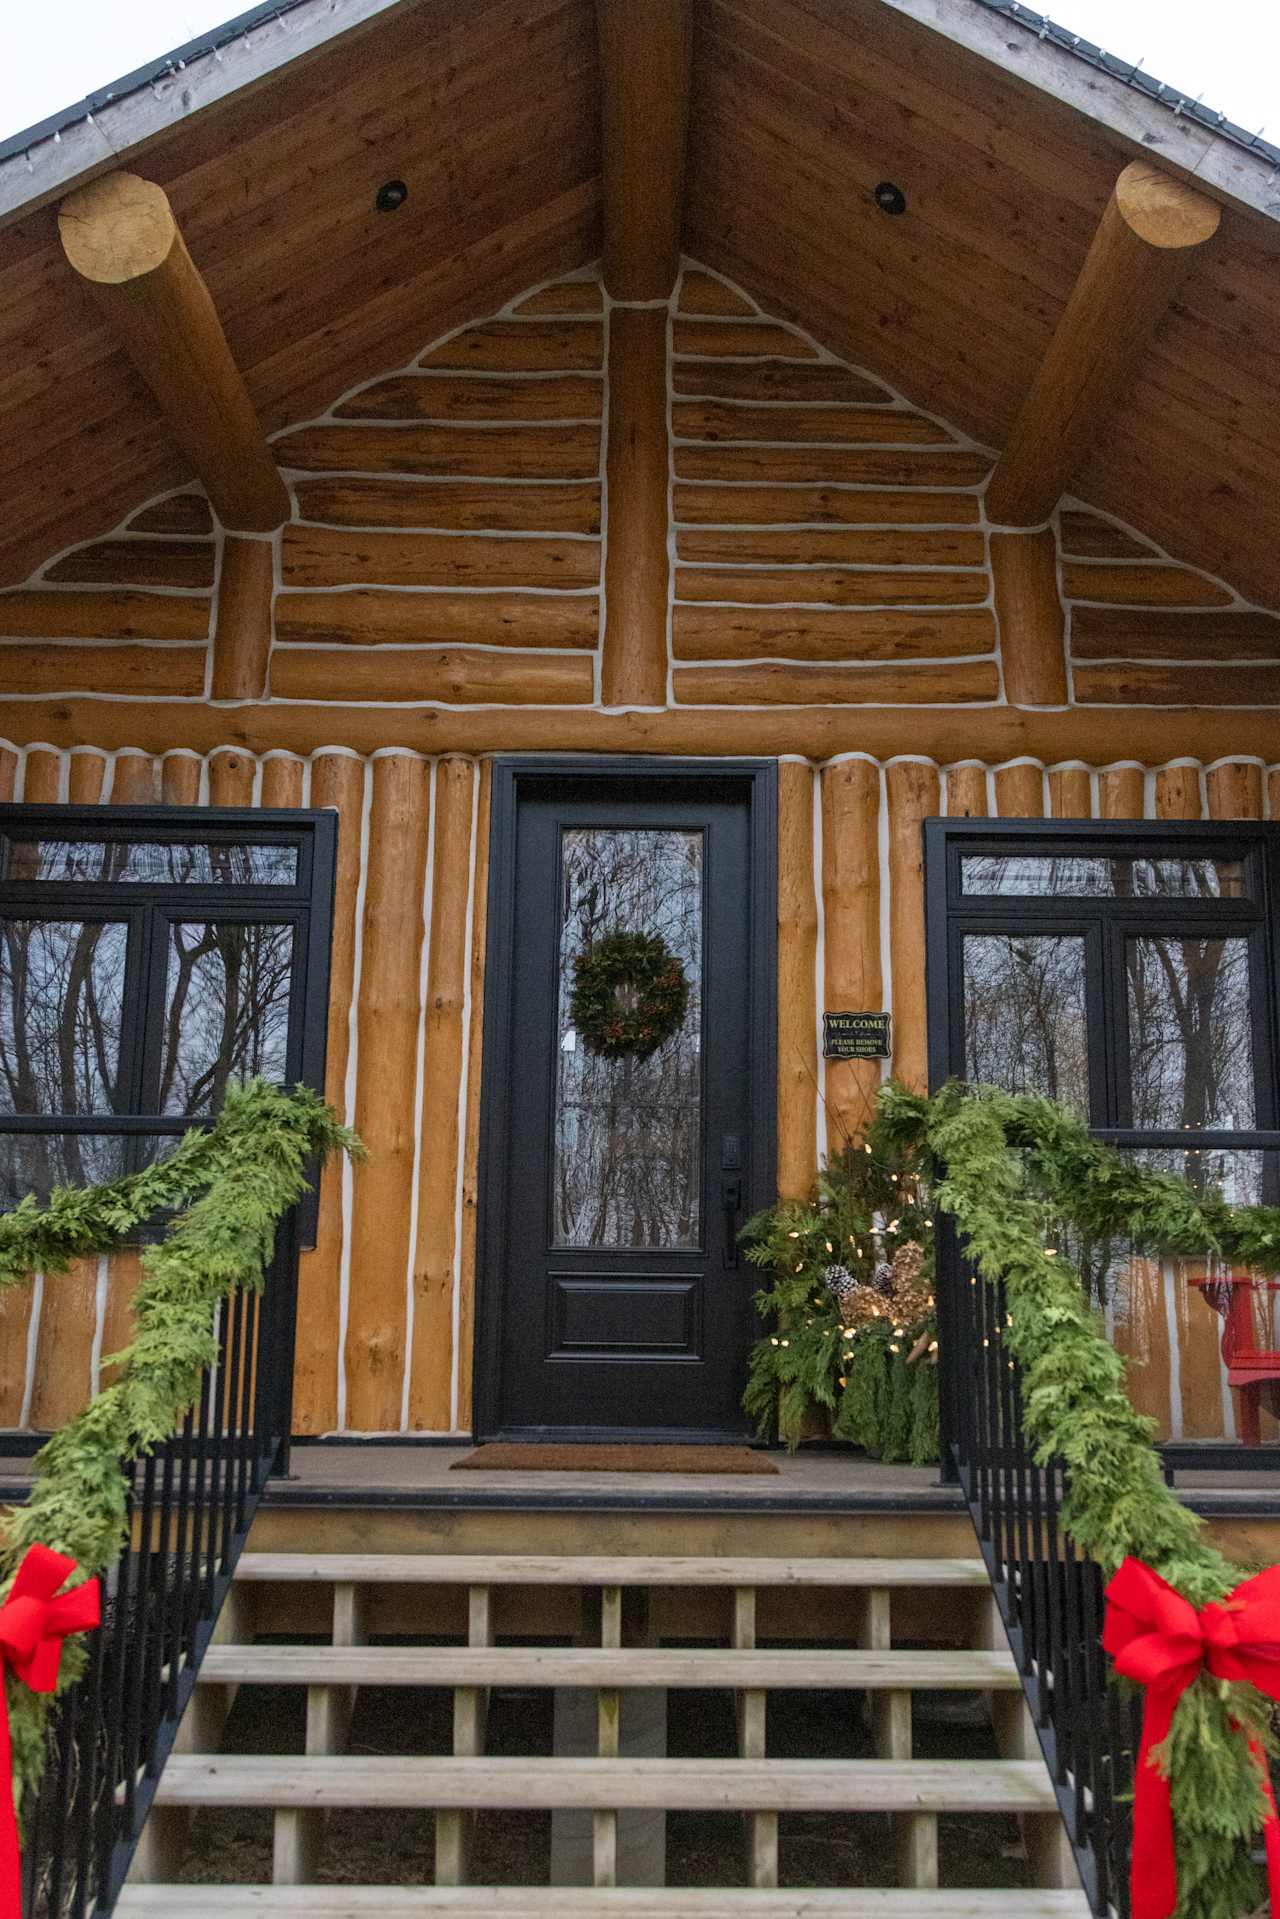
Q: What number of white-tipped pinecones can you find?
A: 2